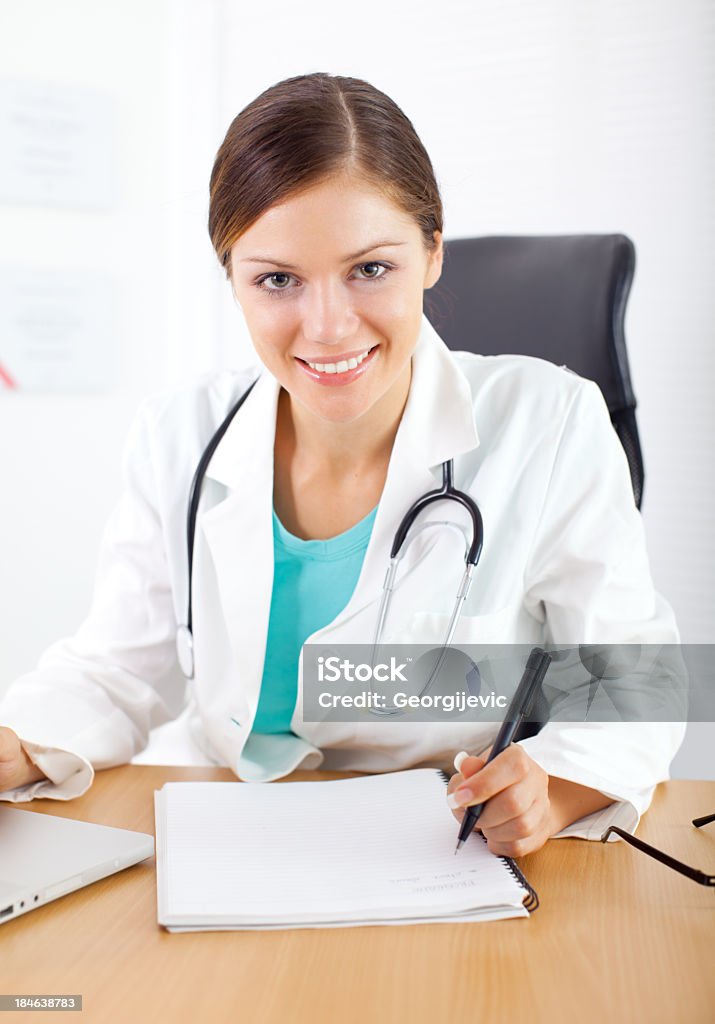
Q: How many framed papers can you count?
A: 2